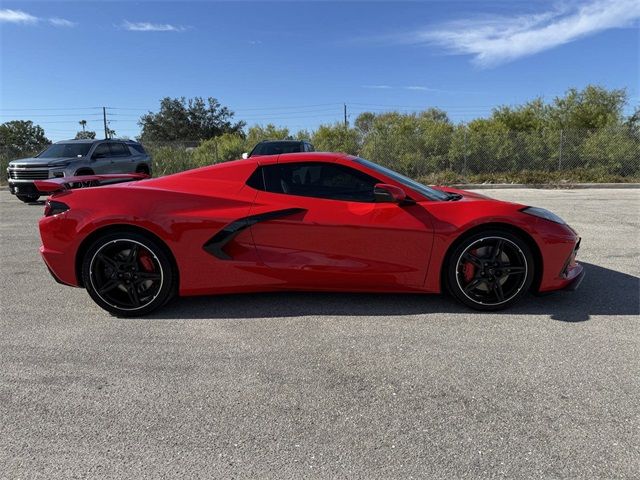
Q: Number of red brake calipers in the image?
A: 2